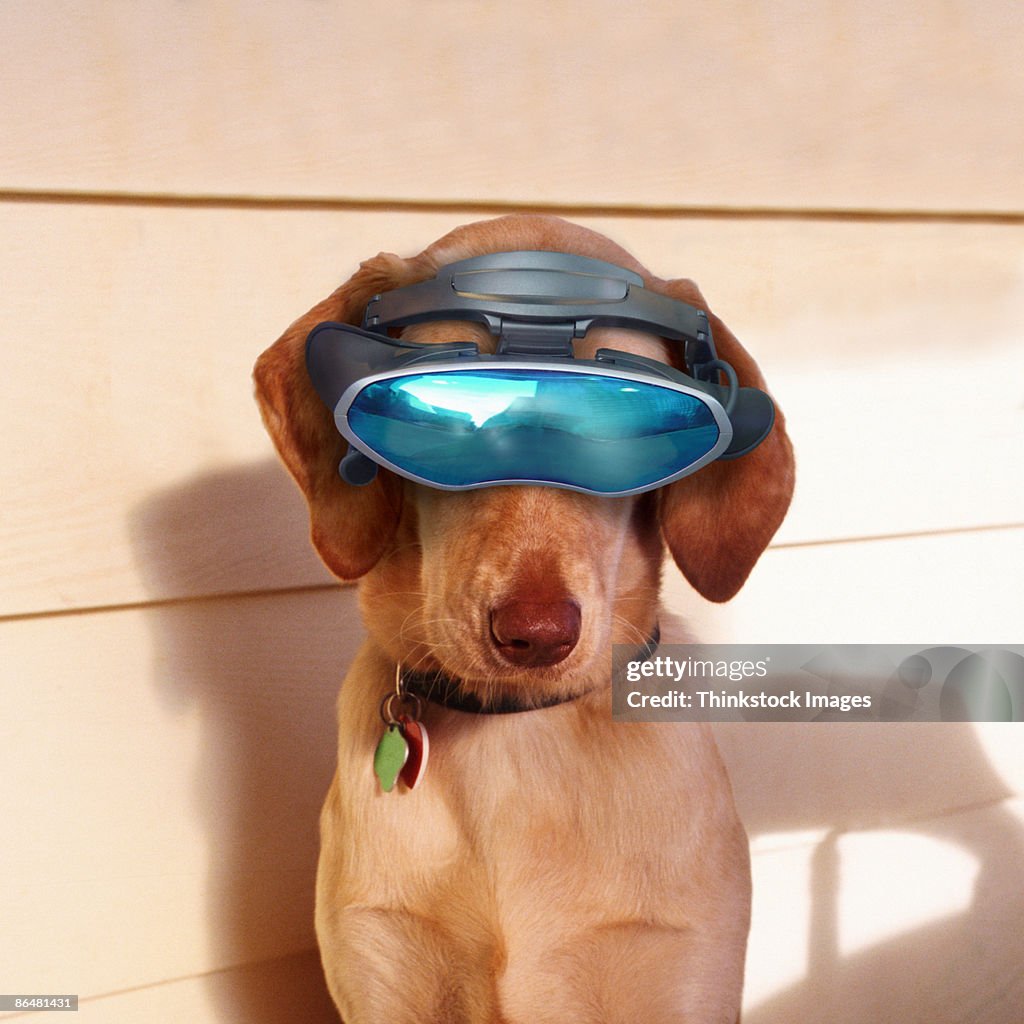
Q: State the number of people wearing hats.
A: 0